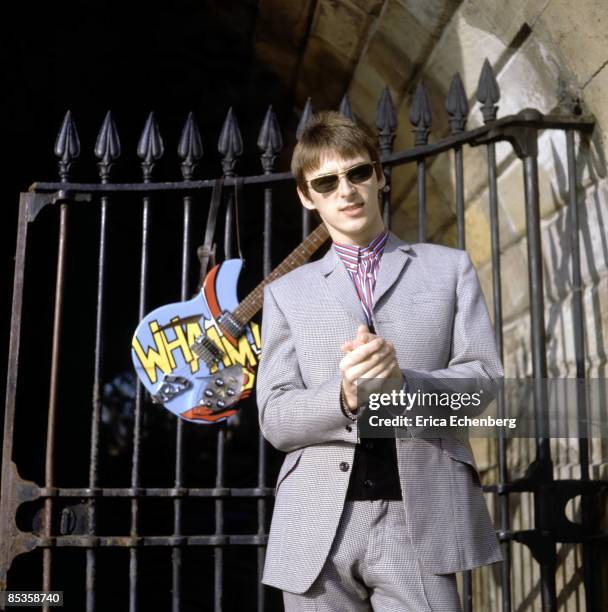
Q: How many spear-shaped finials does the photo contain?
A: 12